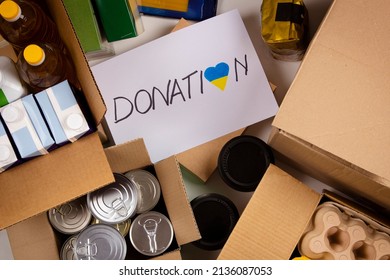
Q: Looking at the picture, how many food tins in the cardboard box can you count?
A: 7